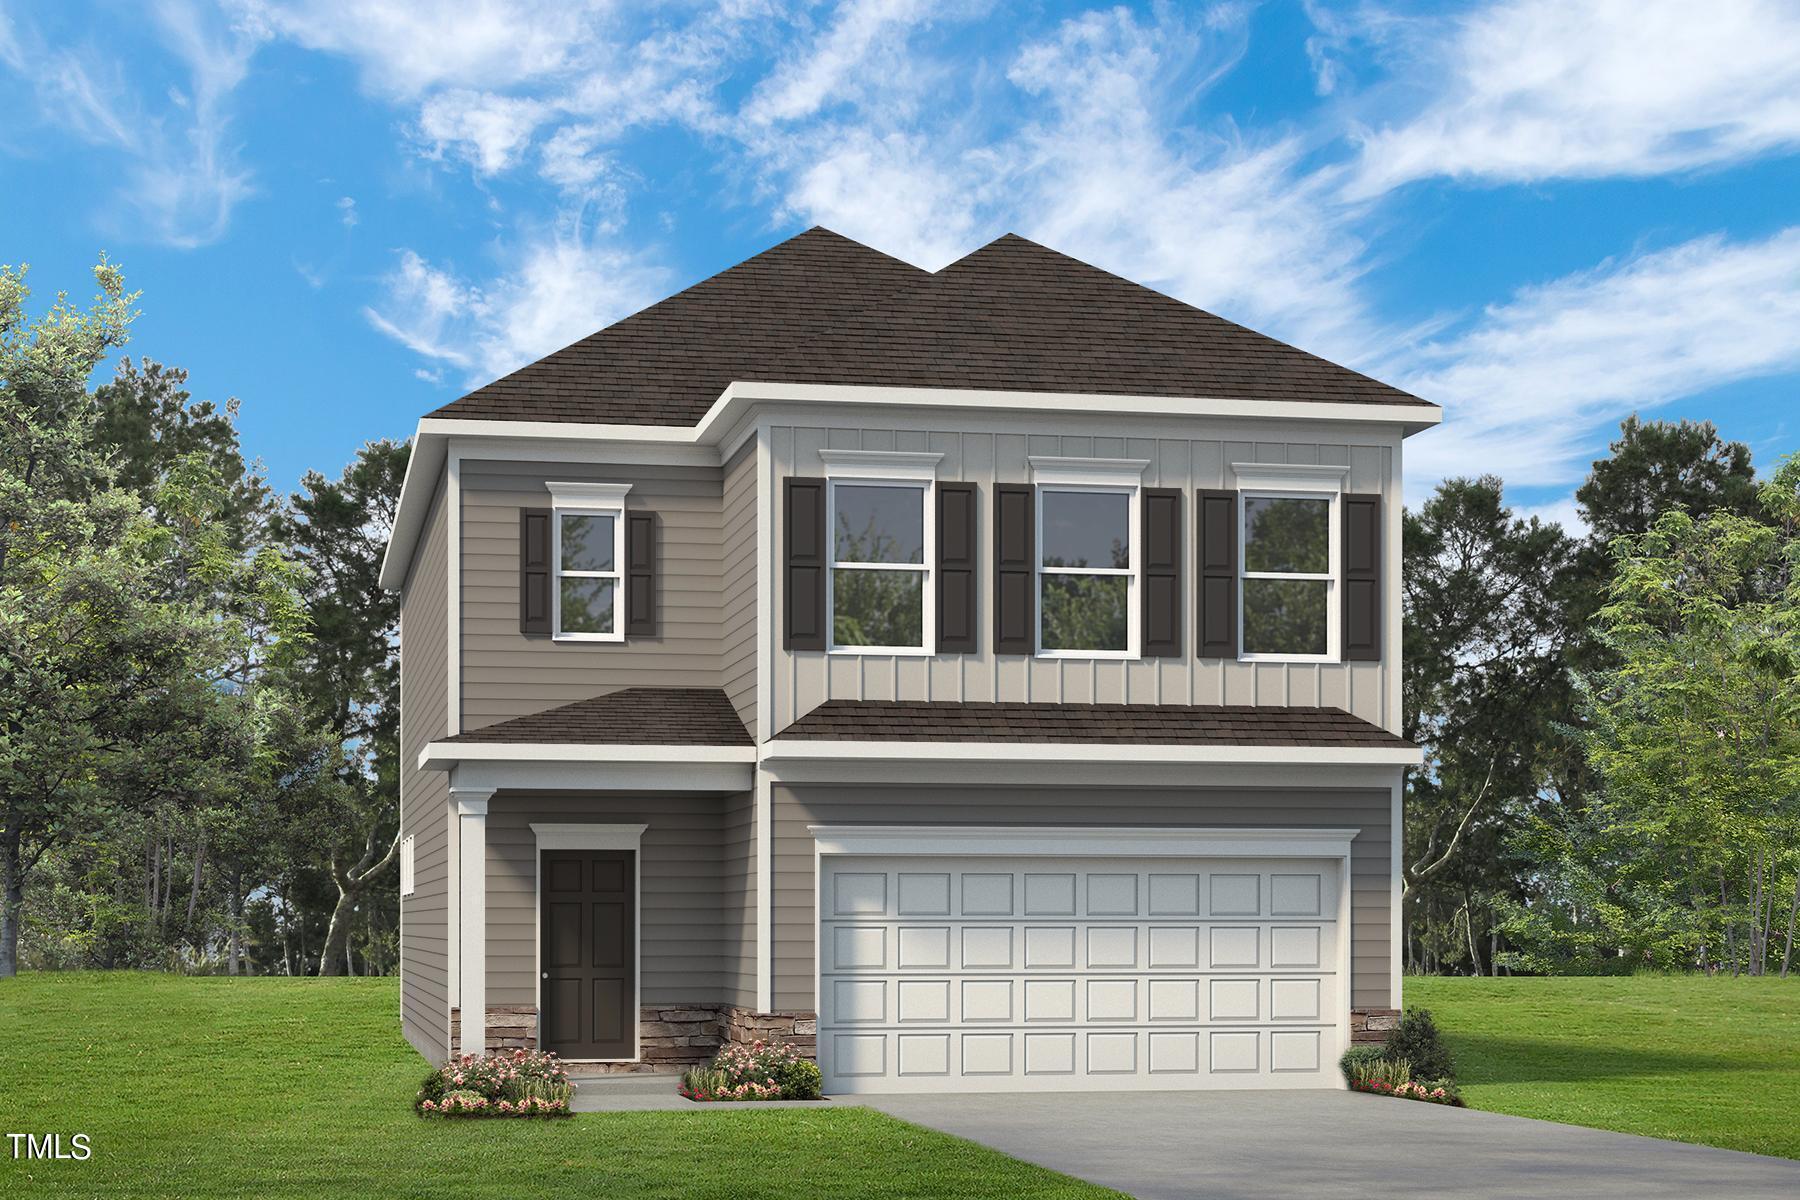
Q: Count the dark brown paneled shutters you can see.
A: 8